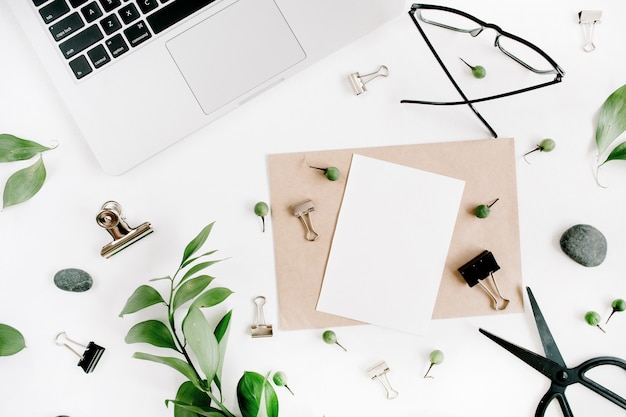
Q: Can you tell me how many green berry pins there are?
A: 10